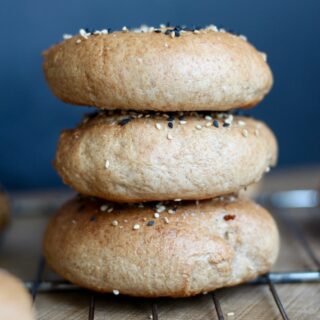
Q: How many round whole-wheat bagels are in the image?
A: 3